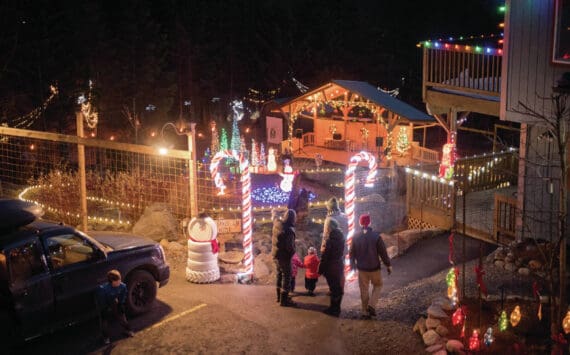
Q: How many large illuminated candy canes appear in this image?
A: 2